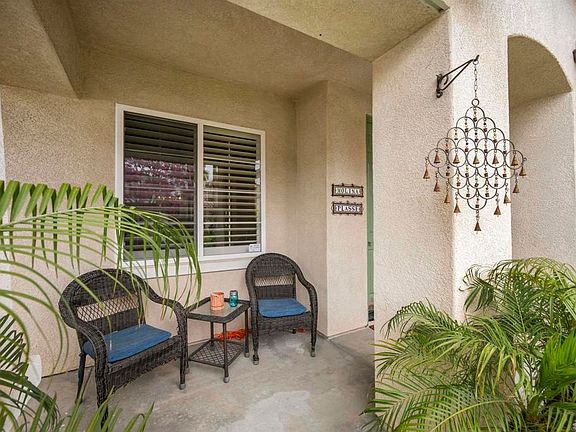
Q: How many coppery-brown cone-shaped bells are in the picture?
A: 14